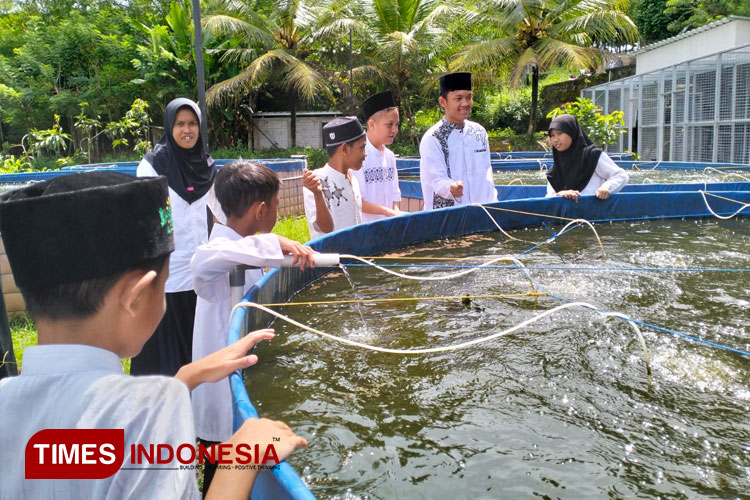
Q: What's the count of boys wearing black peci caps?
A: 4